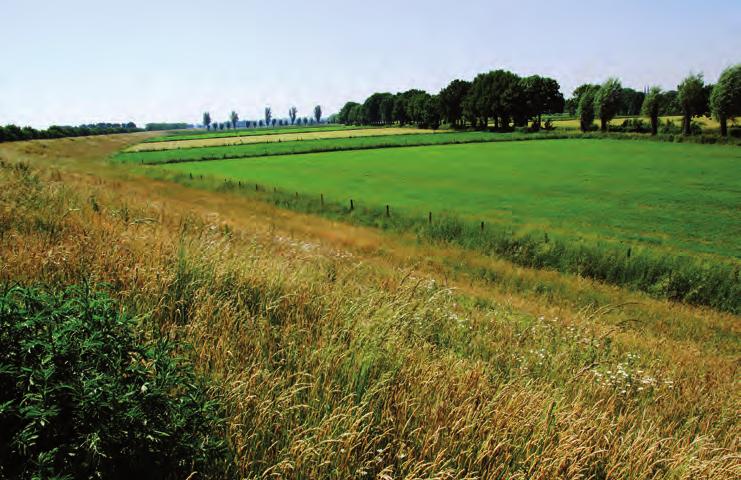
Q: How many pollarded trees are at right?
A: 5